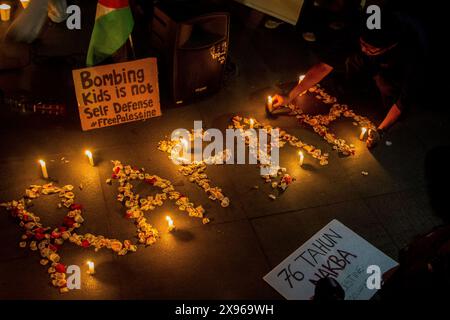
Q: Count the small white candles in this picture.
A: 10